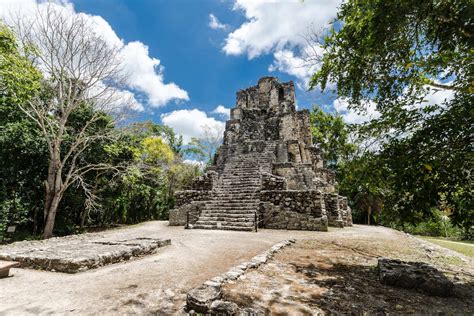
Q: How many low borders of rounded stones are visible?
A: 1